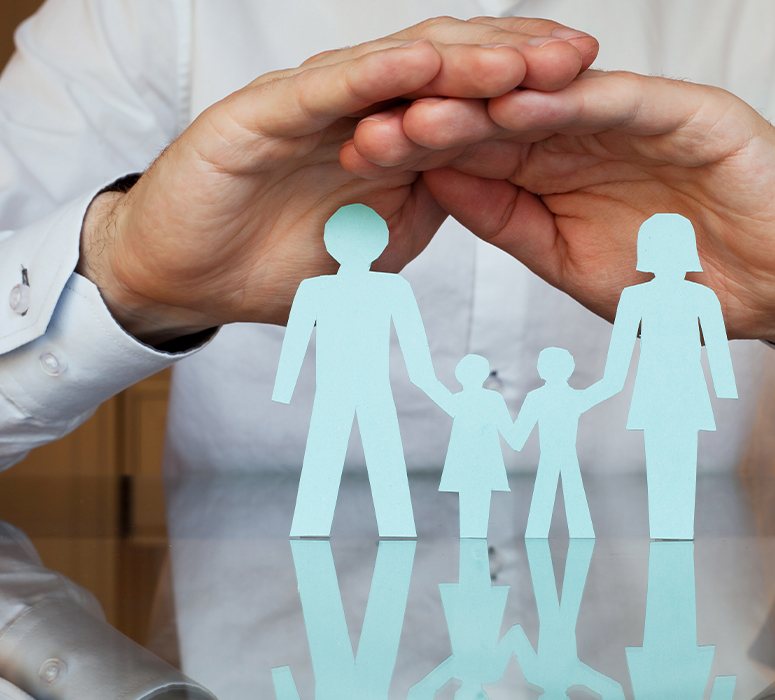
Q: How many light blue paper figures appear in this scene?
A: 4